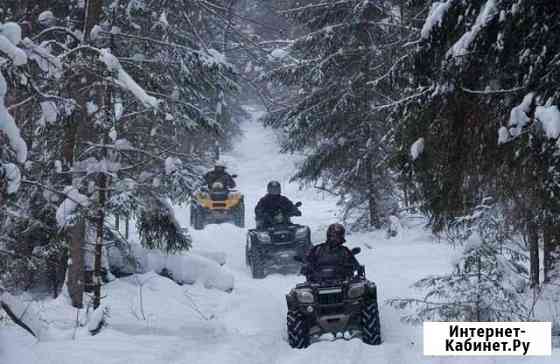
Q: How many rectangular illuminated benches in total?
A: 0